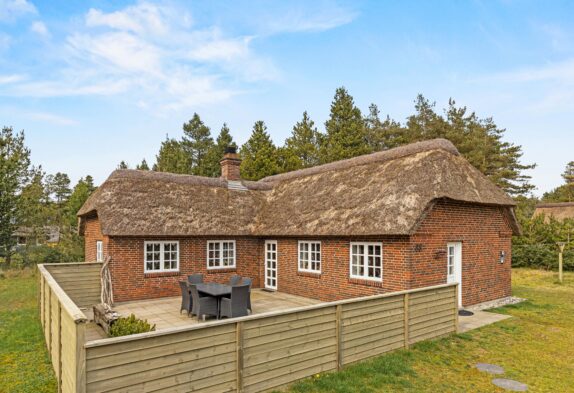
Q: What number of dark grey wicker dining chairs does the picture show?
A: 6